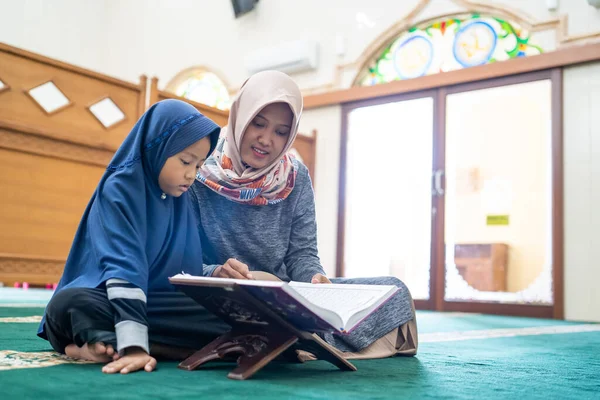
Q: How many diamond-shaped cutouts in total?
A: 3